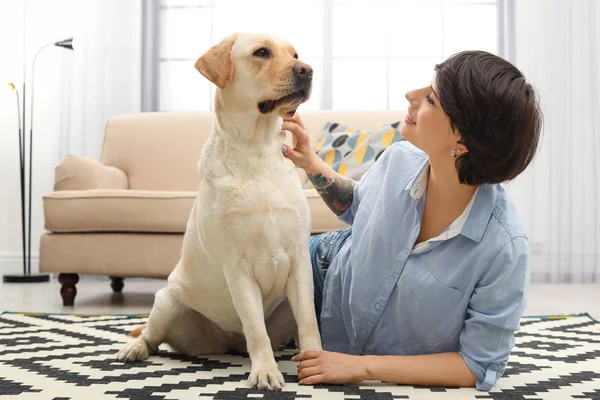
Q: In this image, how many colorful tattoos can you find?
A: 1